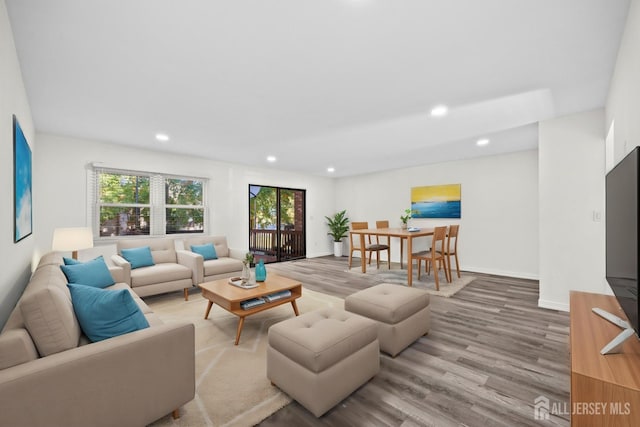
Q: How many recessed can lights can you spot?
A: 5